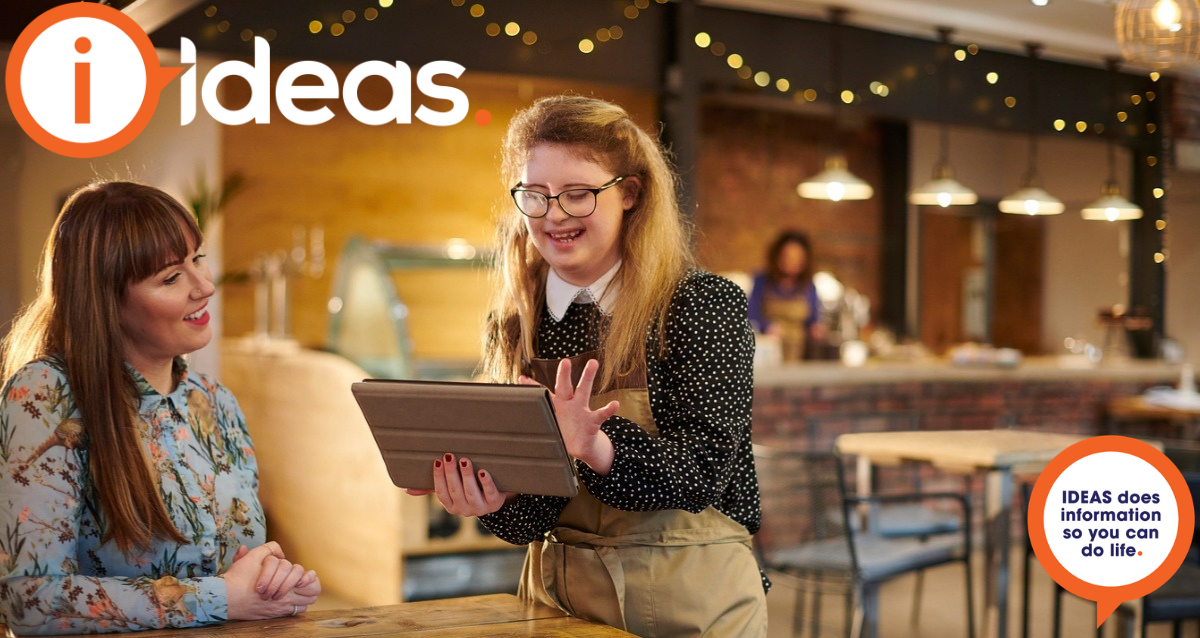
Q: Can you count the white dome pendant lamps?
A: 4